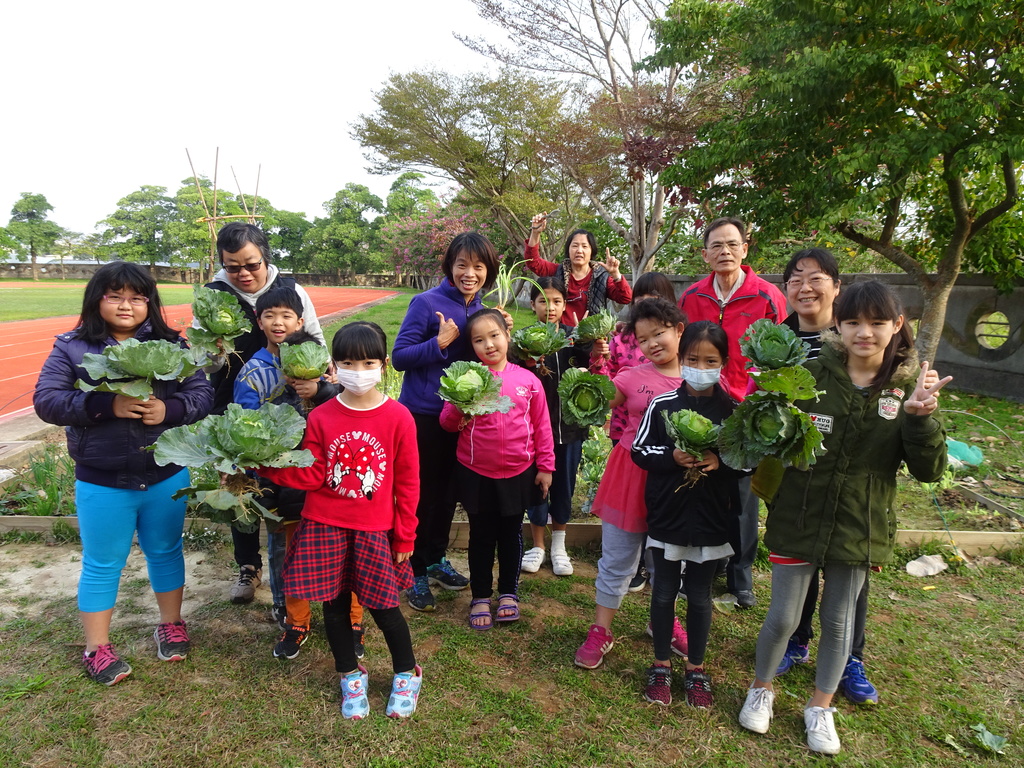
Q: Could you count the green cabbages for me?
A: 11